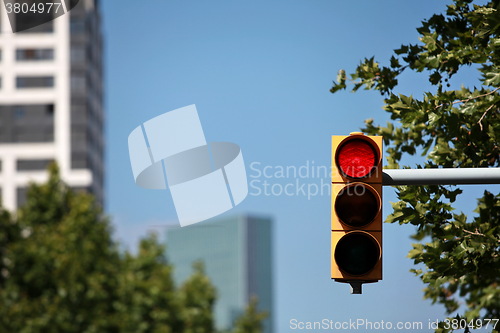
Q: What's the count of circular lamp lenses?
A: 3